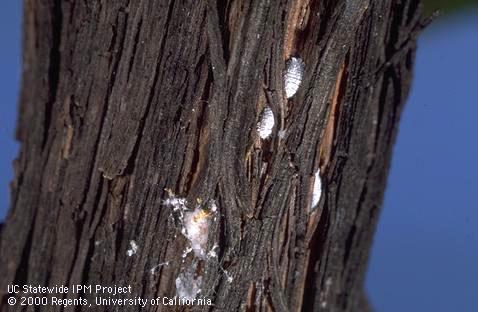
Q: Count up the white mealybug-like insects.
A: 3